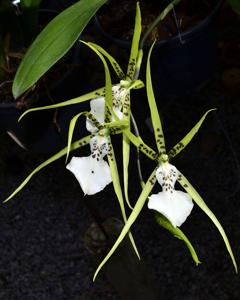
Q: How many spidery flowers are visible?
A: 3